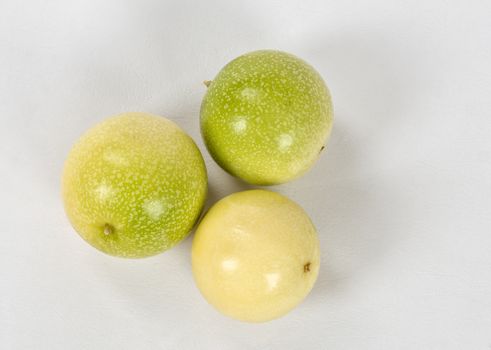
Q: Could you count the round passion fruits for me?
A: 3